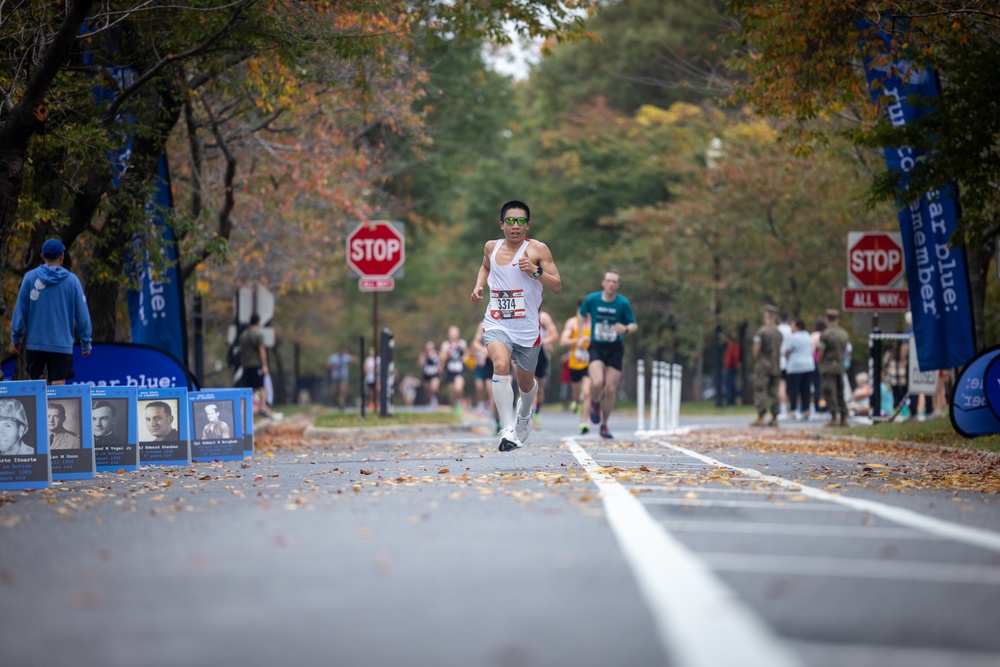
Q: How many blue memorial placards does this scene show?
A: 6